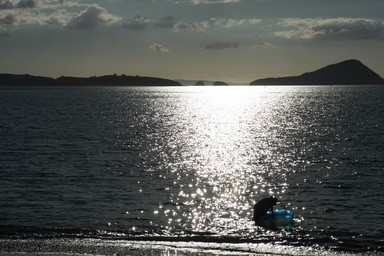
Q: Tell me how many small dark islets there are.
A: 2